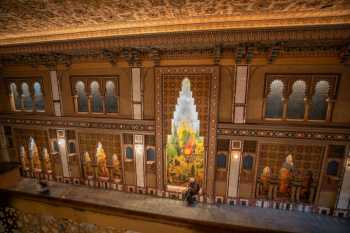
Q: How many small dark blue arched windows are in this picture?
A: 7